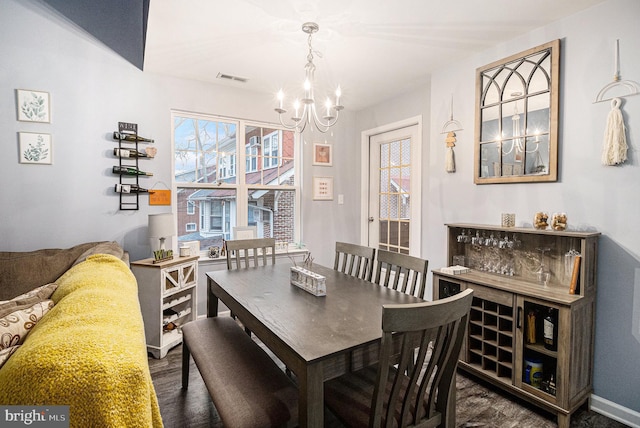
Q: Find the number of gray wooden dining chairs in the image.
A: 4